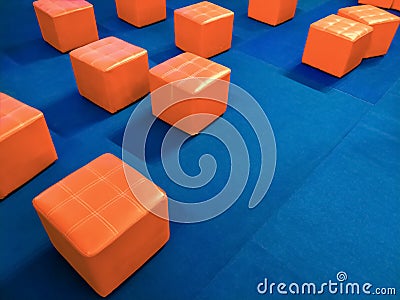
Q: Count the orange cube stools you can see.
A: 11